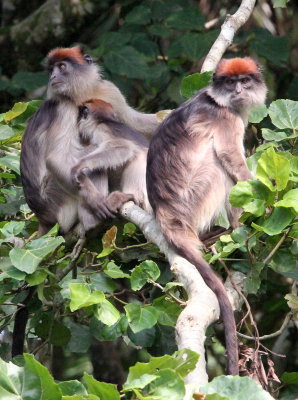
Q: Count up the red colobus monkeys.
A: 3